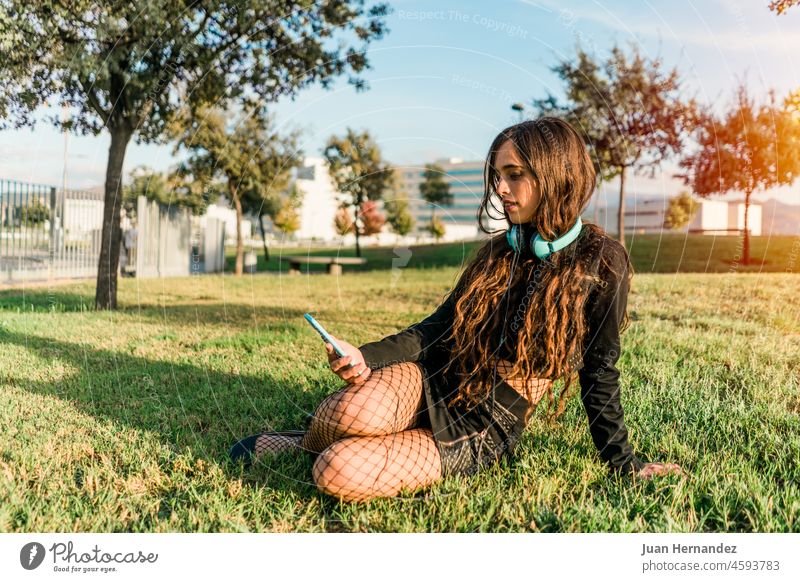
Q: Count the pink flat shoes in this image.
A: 0